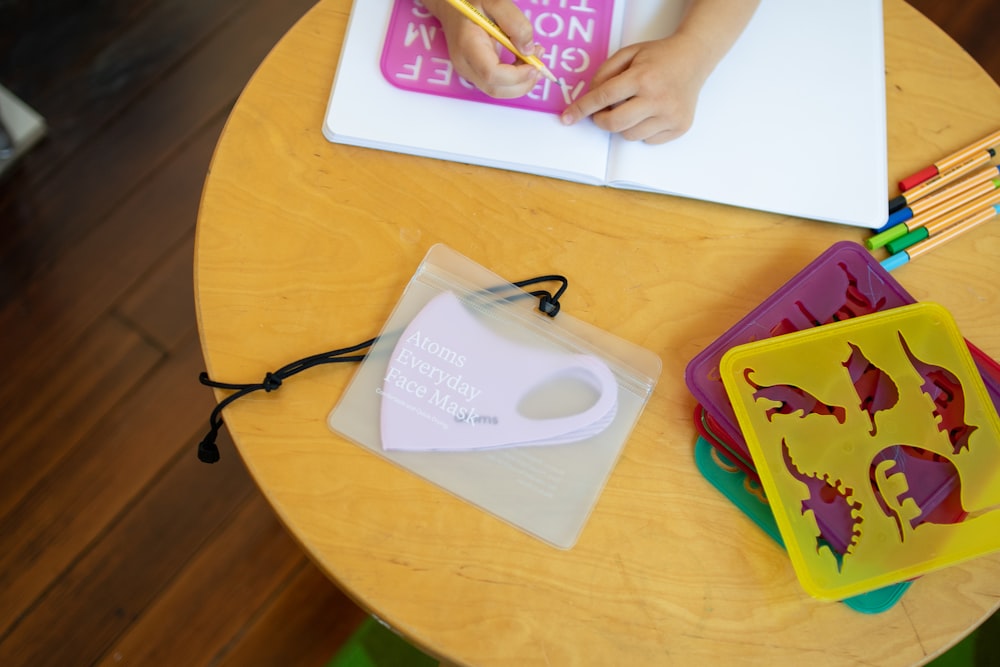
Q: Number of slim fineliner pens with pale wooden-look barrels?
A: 6